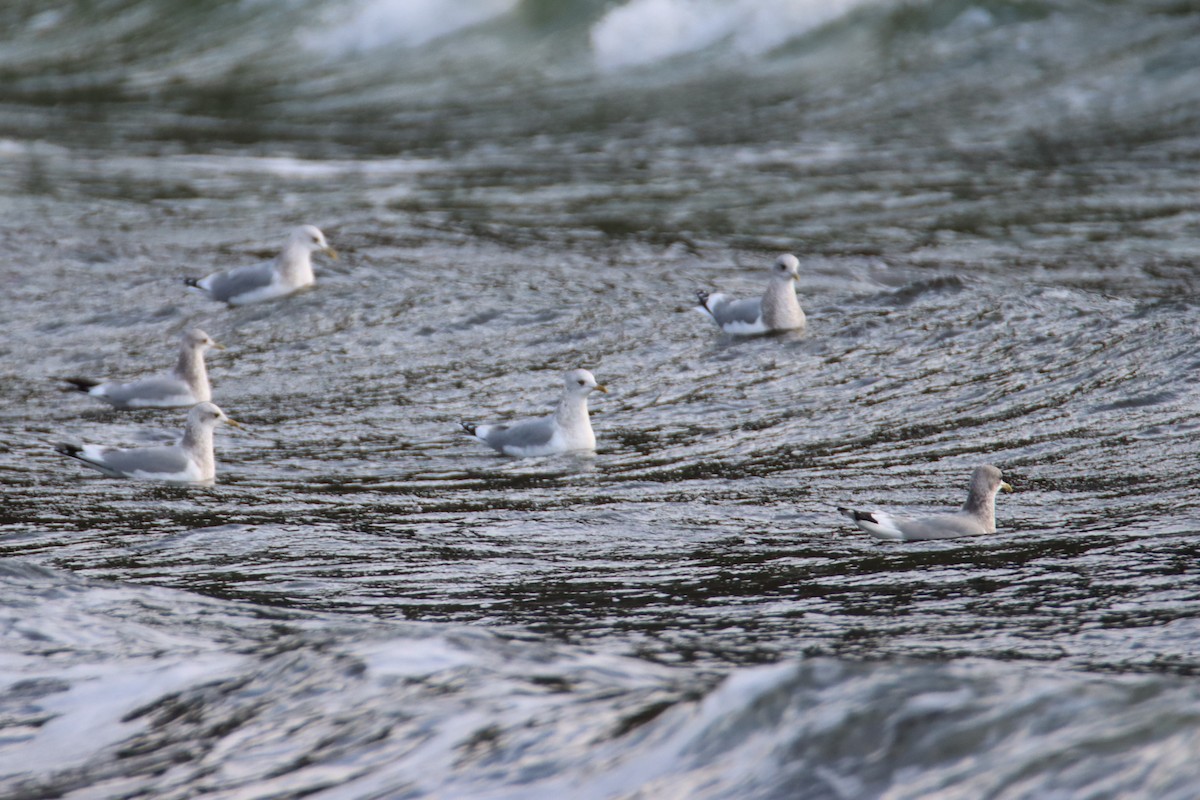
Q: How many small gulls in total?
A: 6